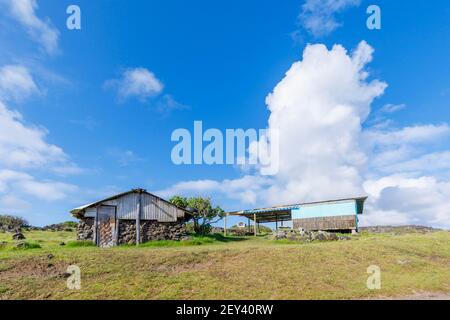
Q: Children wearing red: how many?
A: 0